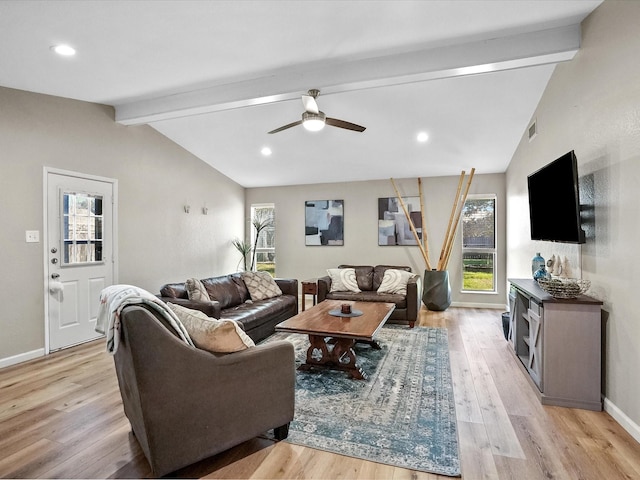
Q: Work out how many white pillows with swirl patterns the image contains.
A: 2